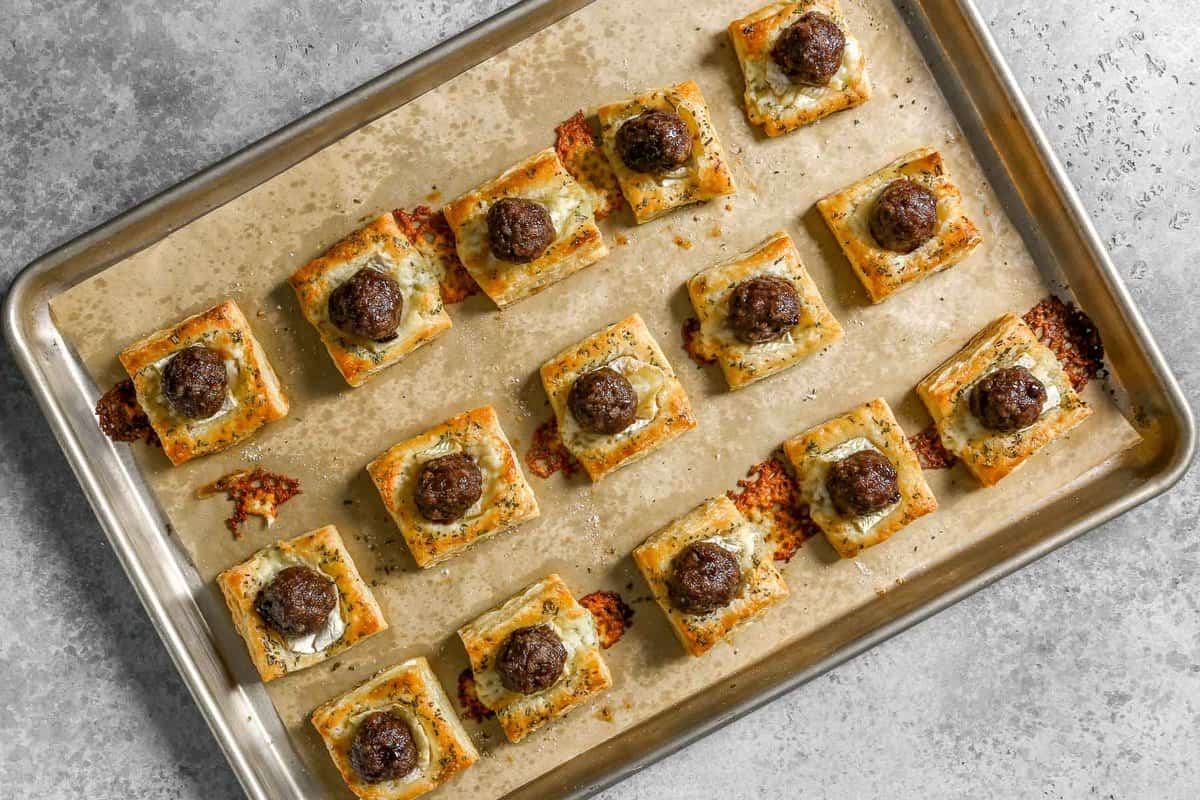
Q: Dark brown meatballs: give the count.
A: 15